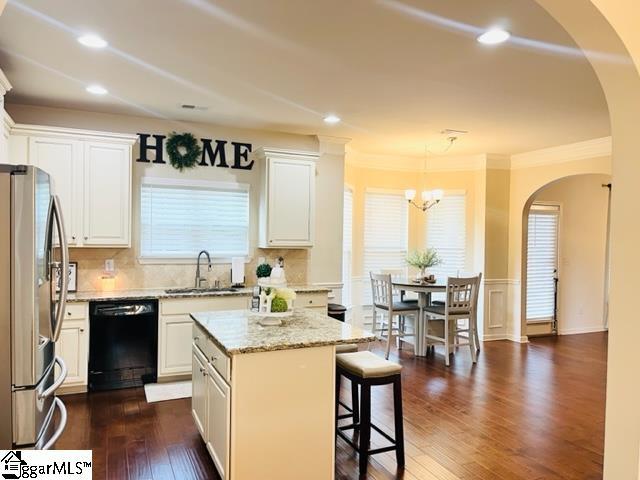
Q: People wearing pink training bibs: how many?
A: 0